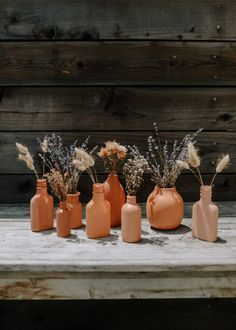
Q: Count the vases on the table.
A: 8